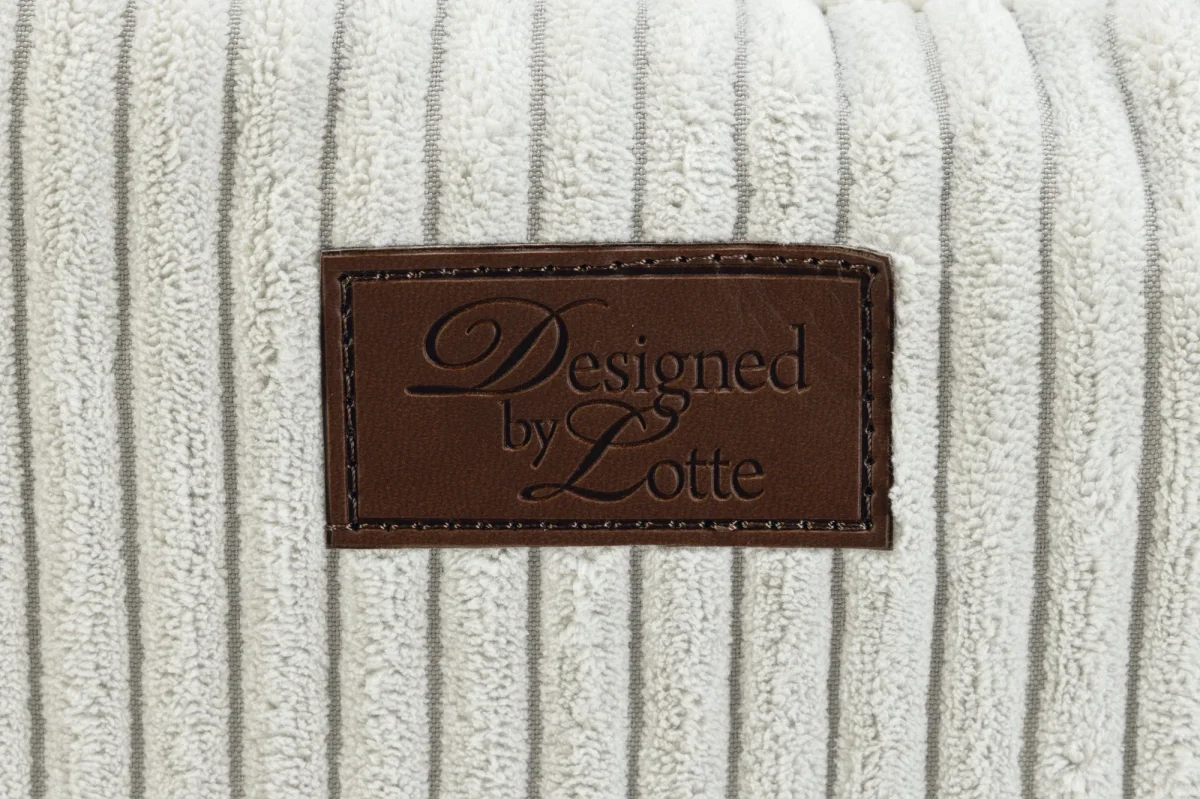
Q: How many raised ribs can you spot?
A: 13